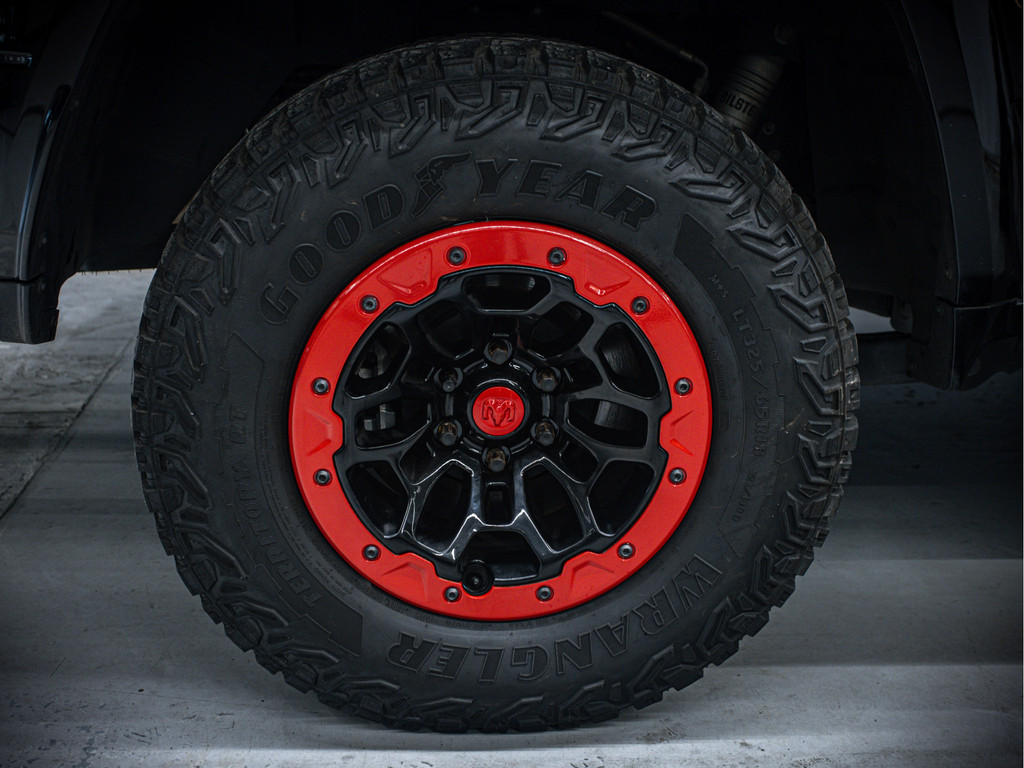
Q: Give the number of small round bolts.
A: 12